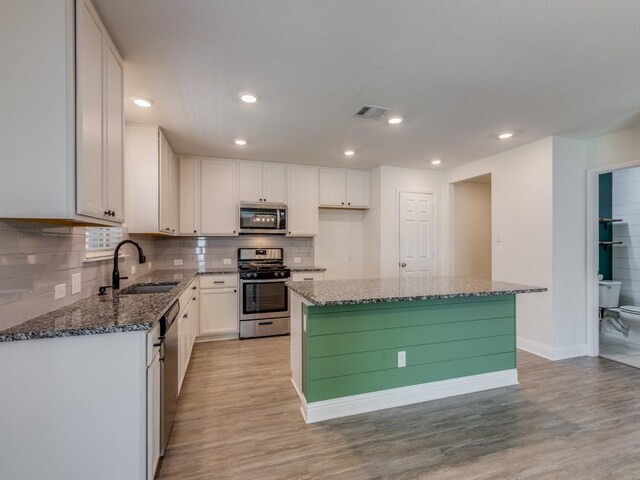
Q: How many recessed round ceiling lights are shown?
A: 7